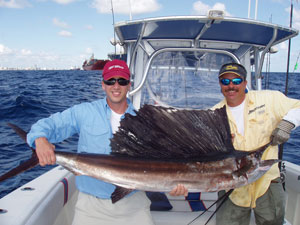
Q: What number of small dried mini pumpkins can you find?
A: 0